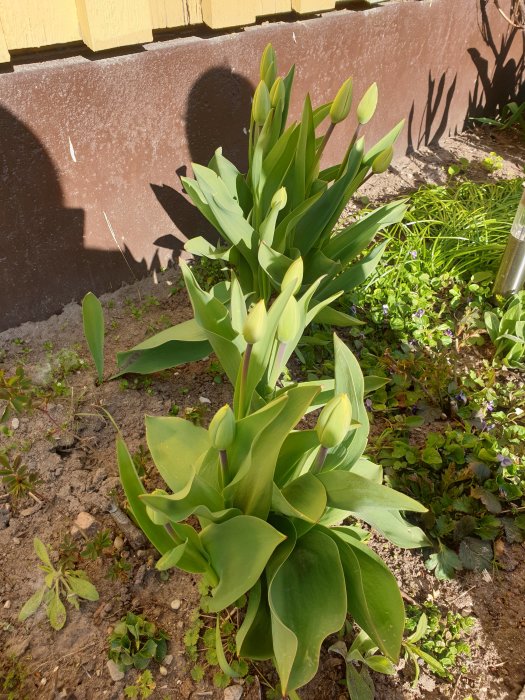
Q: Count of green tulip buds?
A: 13